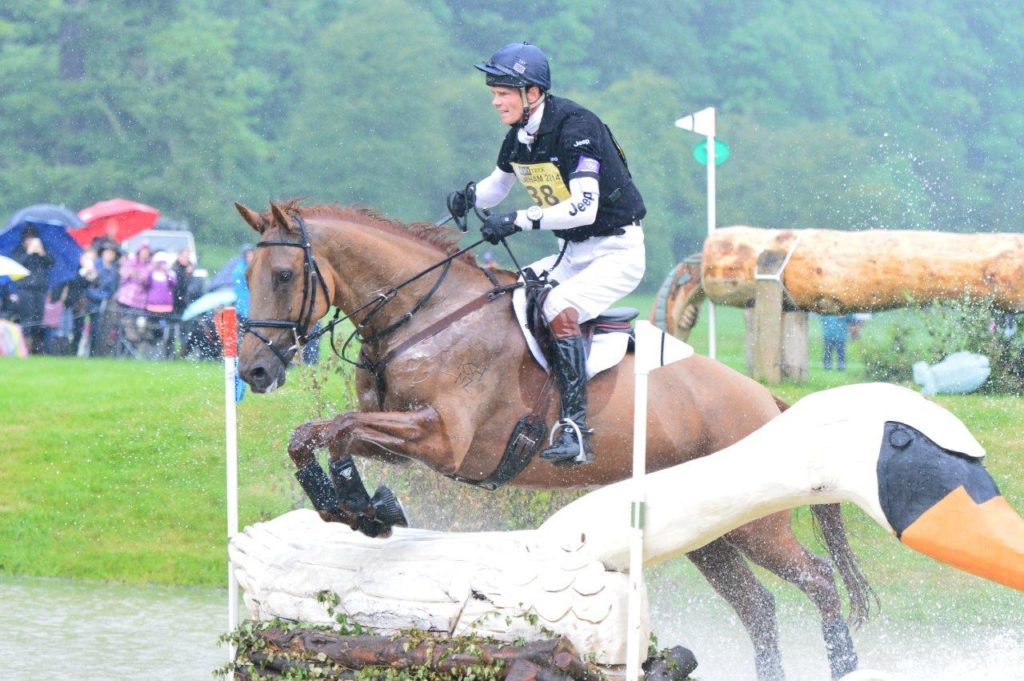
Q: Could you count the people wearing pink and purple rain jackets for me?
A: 2